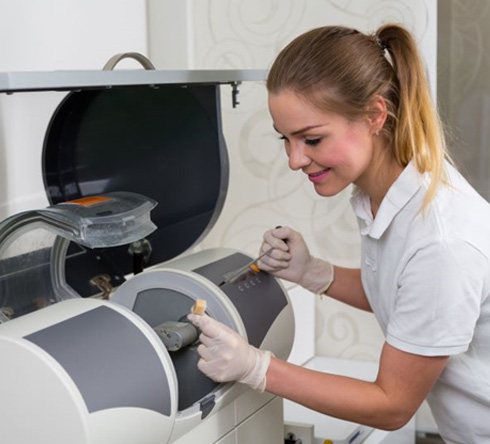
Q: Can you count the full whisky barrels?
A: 0